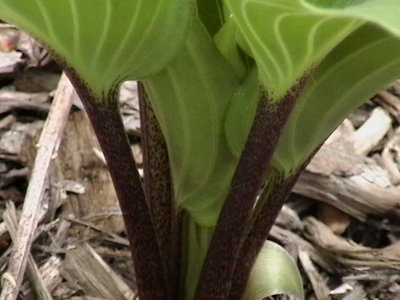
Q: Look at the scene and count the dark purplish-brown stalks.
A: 4